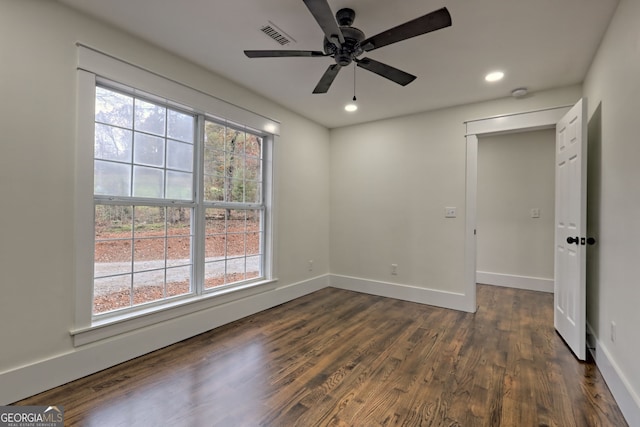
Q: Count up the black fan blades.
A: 5